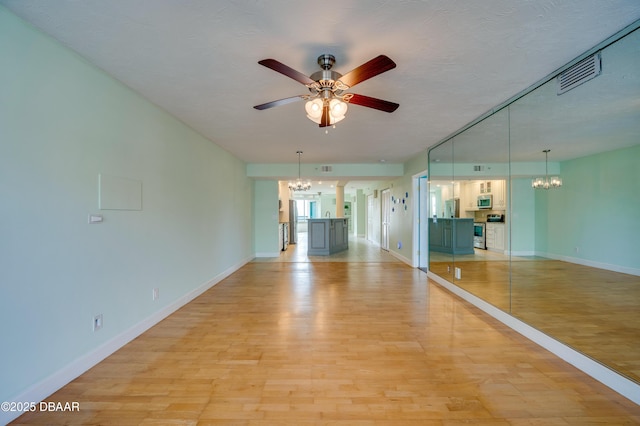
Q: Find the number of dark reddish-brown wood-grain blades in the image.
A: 5